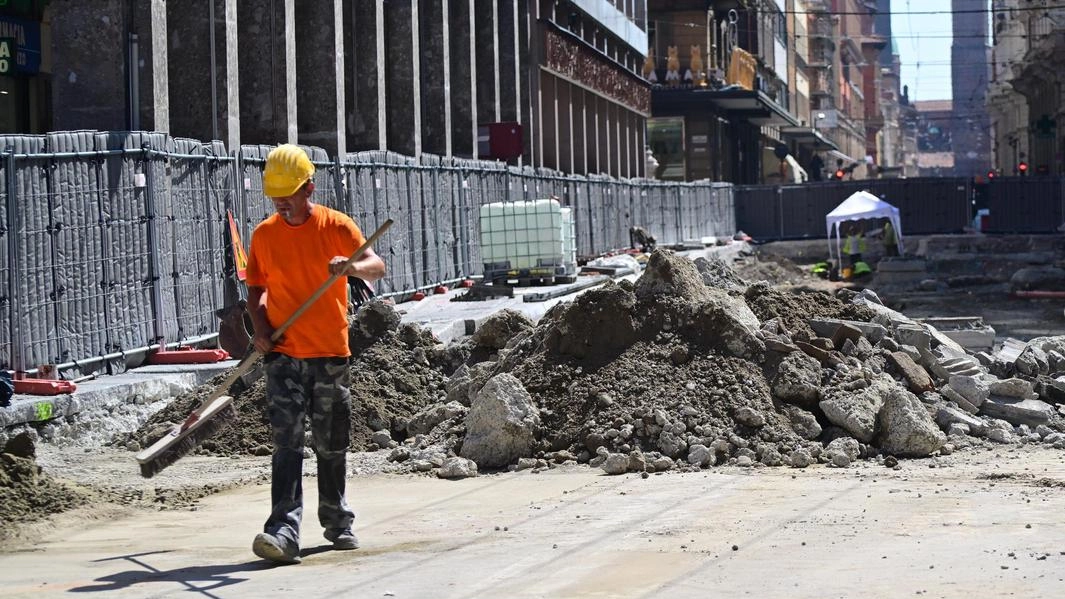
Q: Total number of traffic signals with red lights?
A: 3